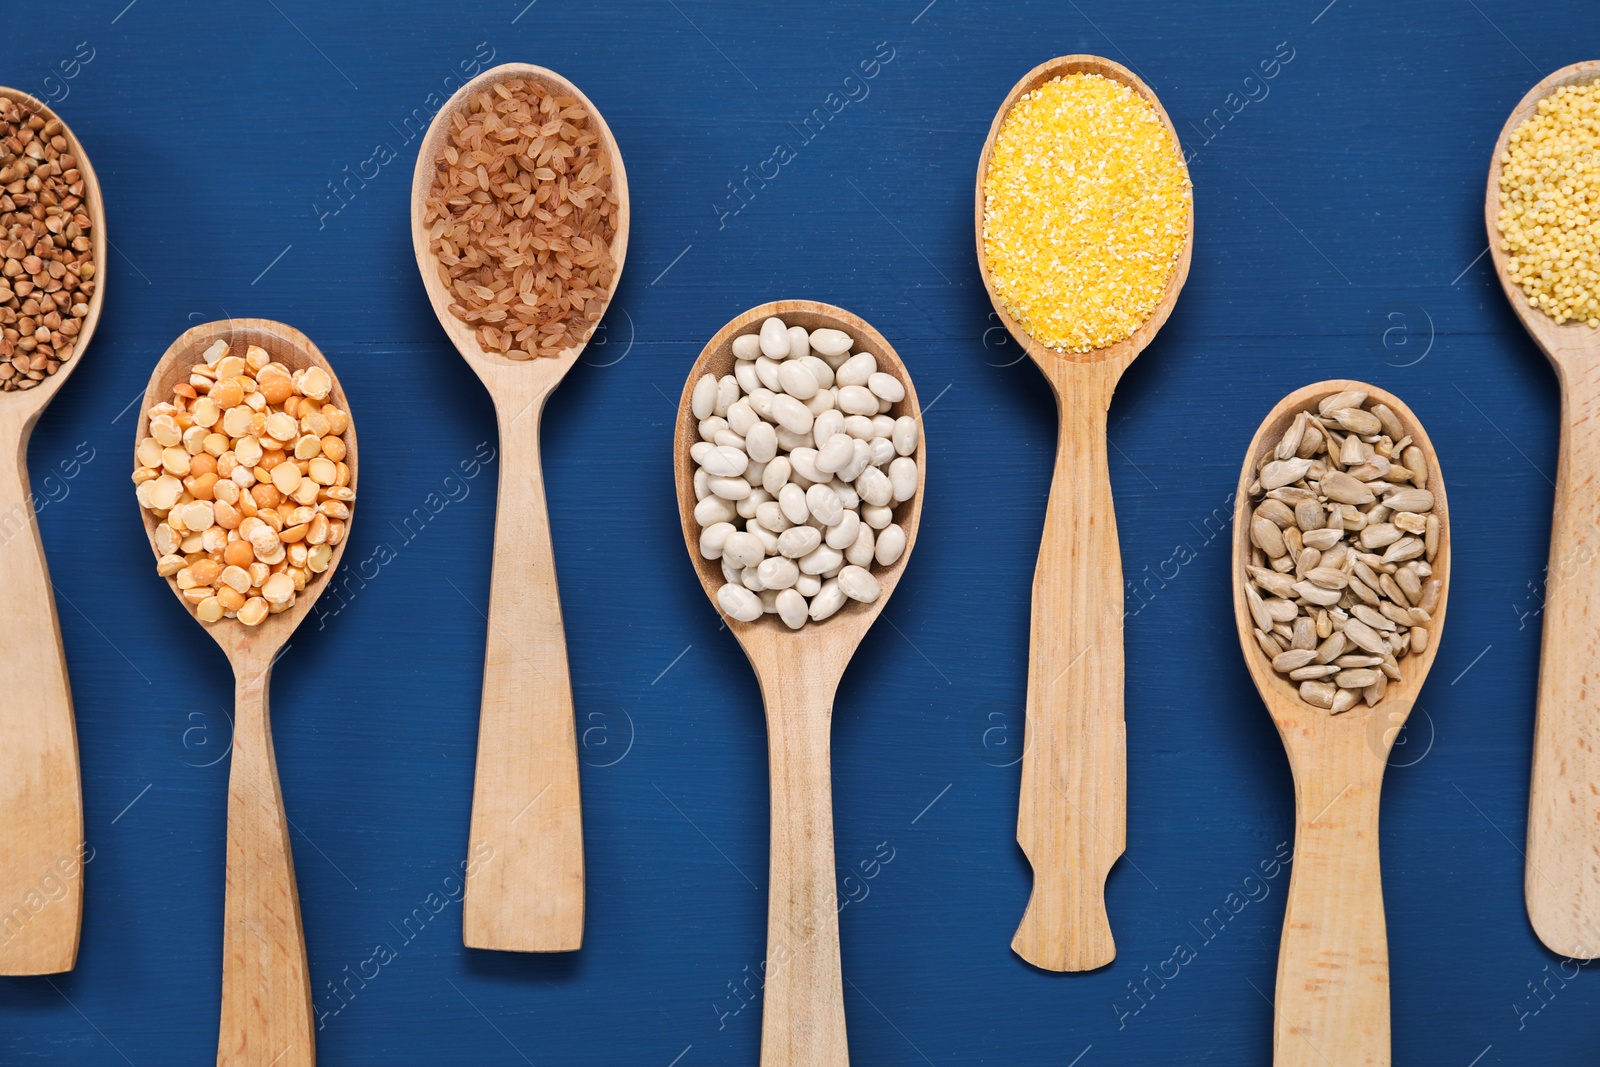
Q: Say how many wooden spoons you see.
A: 7